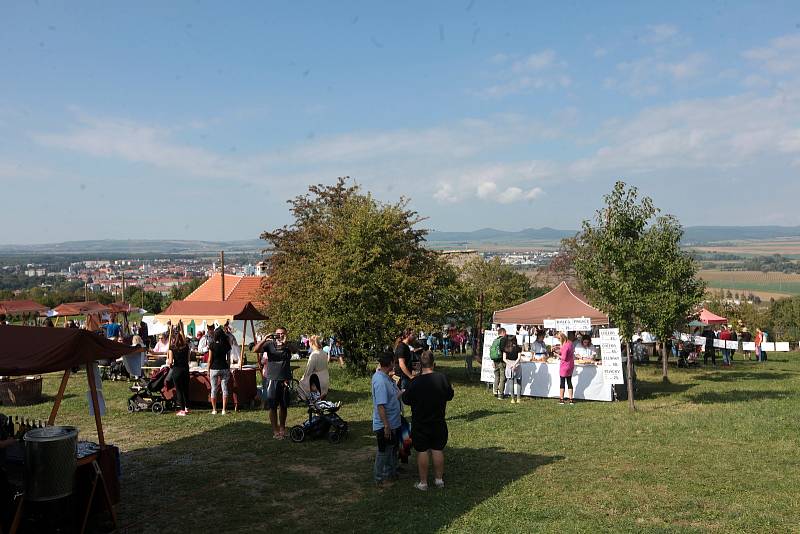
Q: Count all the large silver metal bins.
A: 1